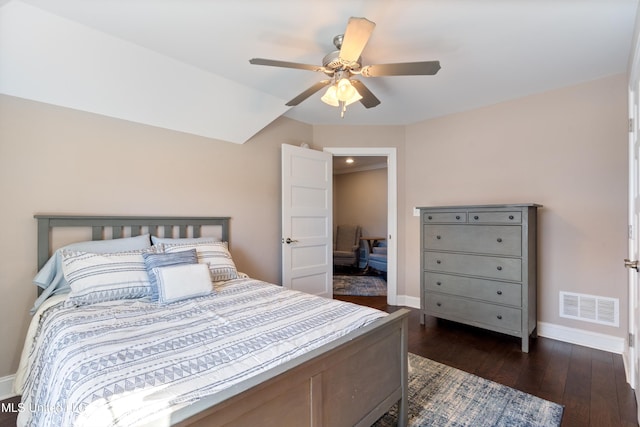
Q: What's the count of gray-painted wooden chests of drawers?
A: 1